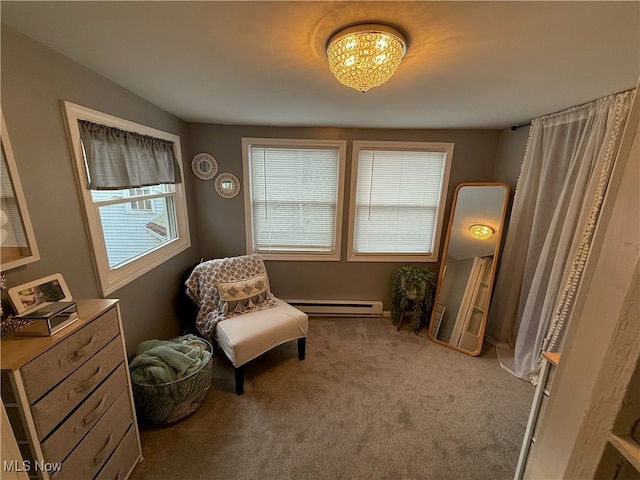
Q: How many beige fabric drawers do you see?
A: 5